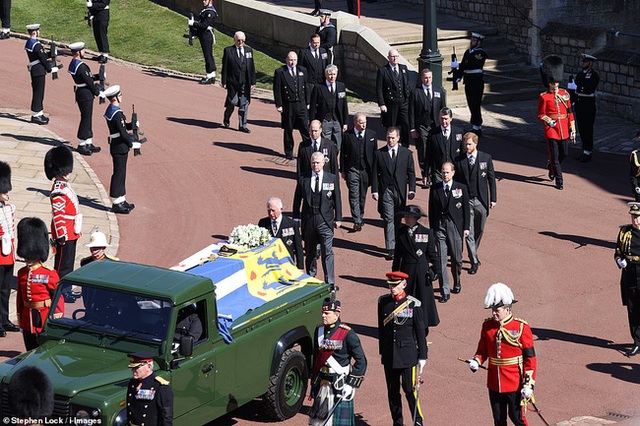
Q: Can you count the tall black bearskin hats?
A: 5